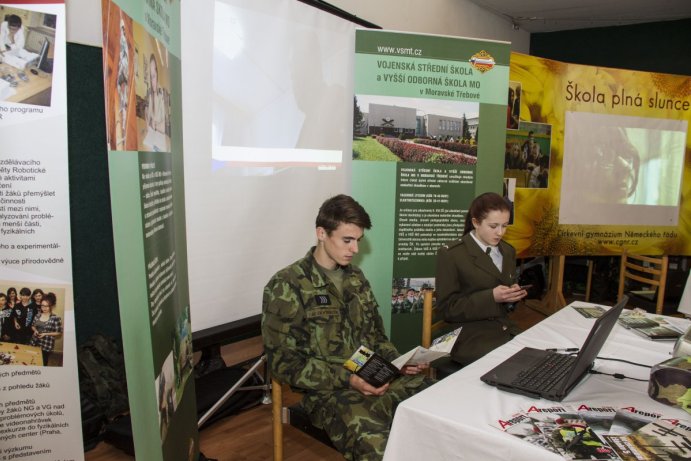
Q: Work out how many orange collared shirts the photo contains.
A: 0